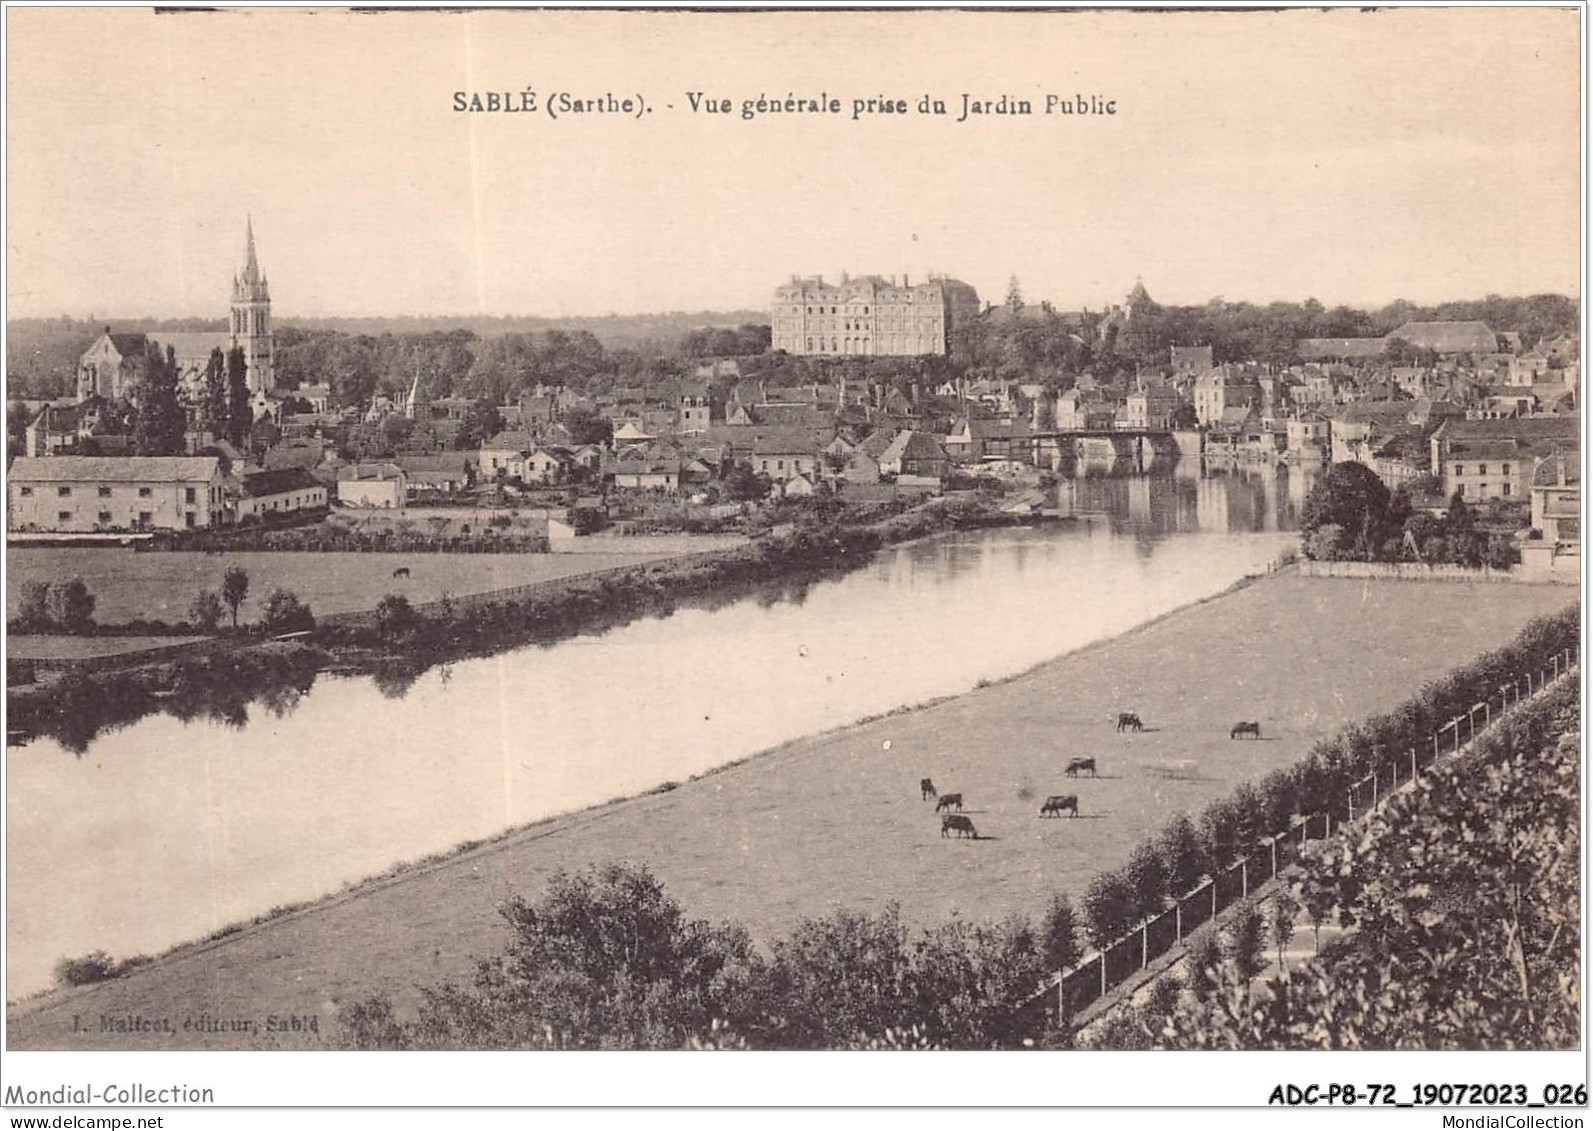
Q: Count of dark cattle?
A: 8